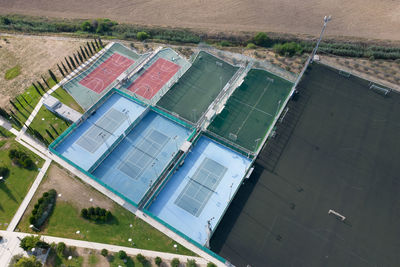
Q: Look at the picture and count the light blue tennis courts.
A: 3